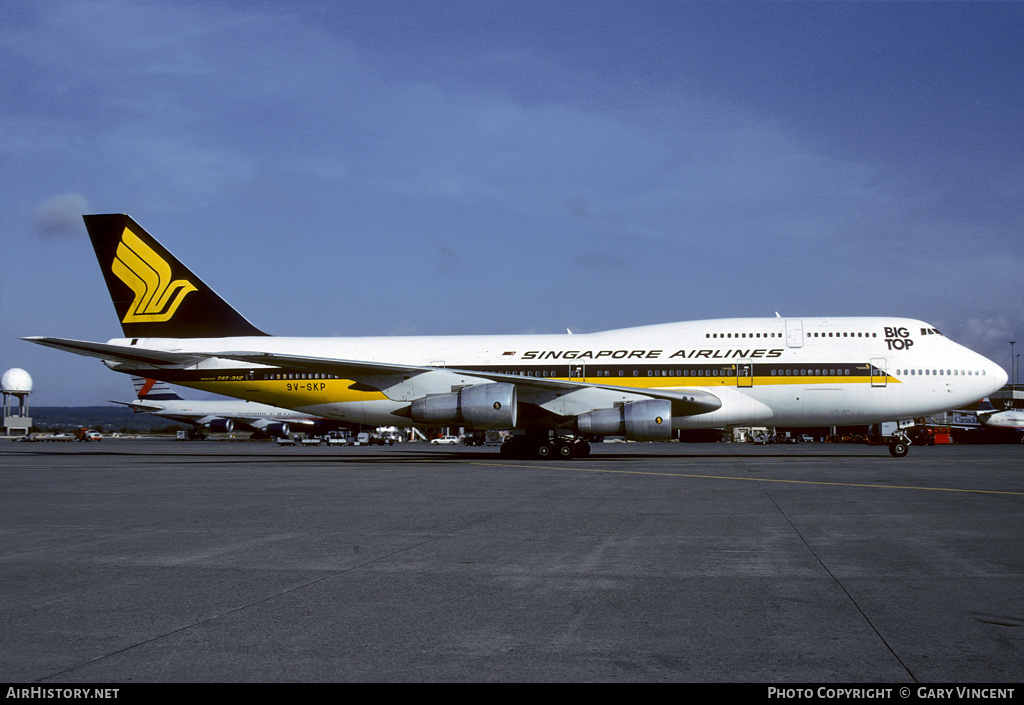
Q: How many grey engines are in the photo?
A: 2